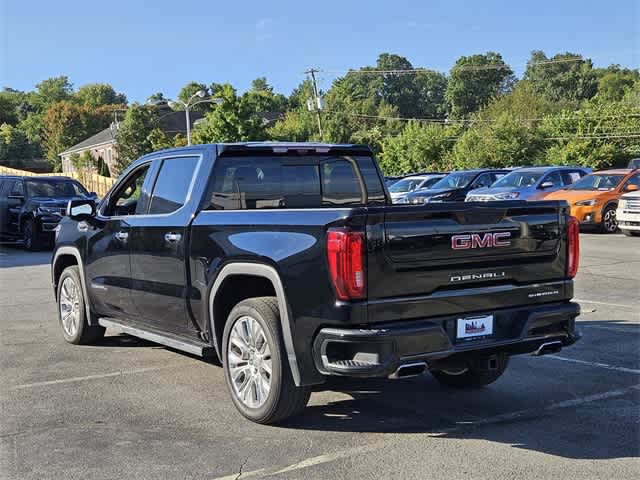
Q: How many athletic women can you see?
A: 0